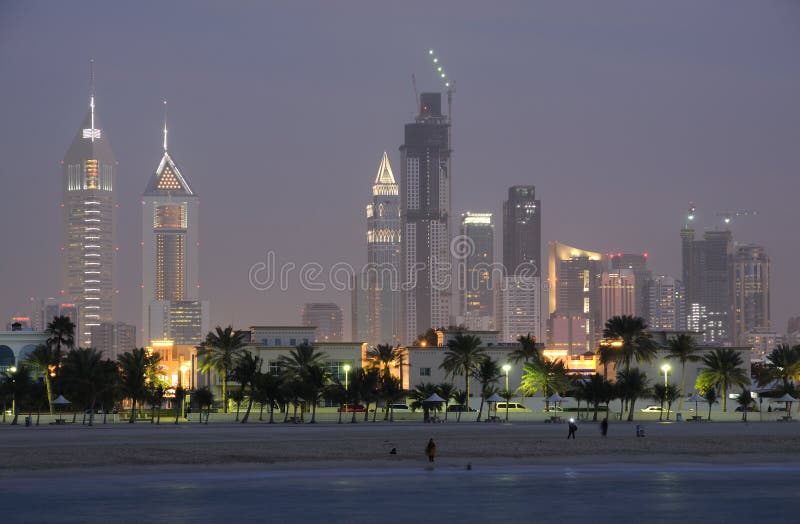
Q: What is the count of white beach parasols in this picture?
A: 6